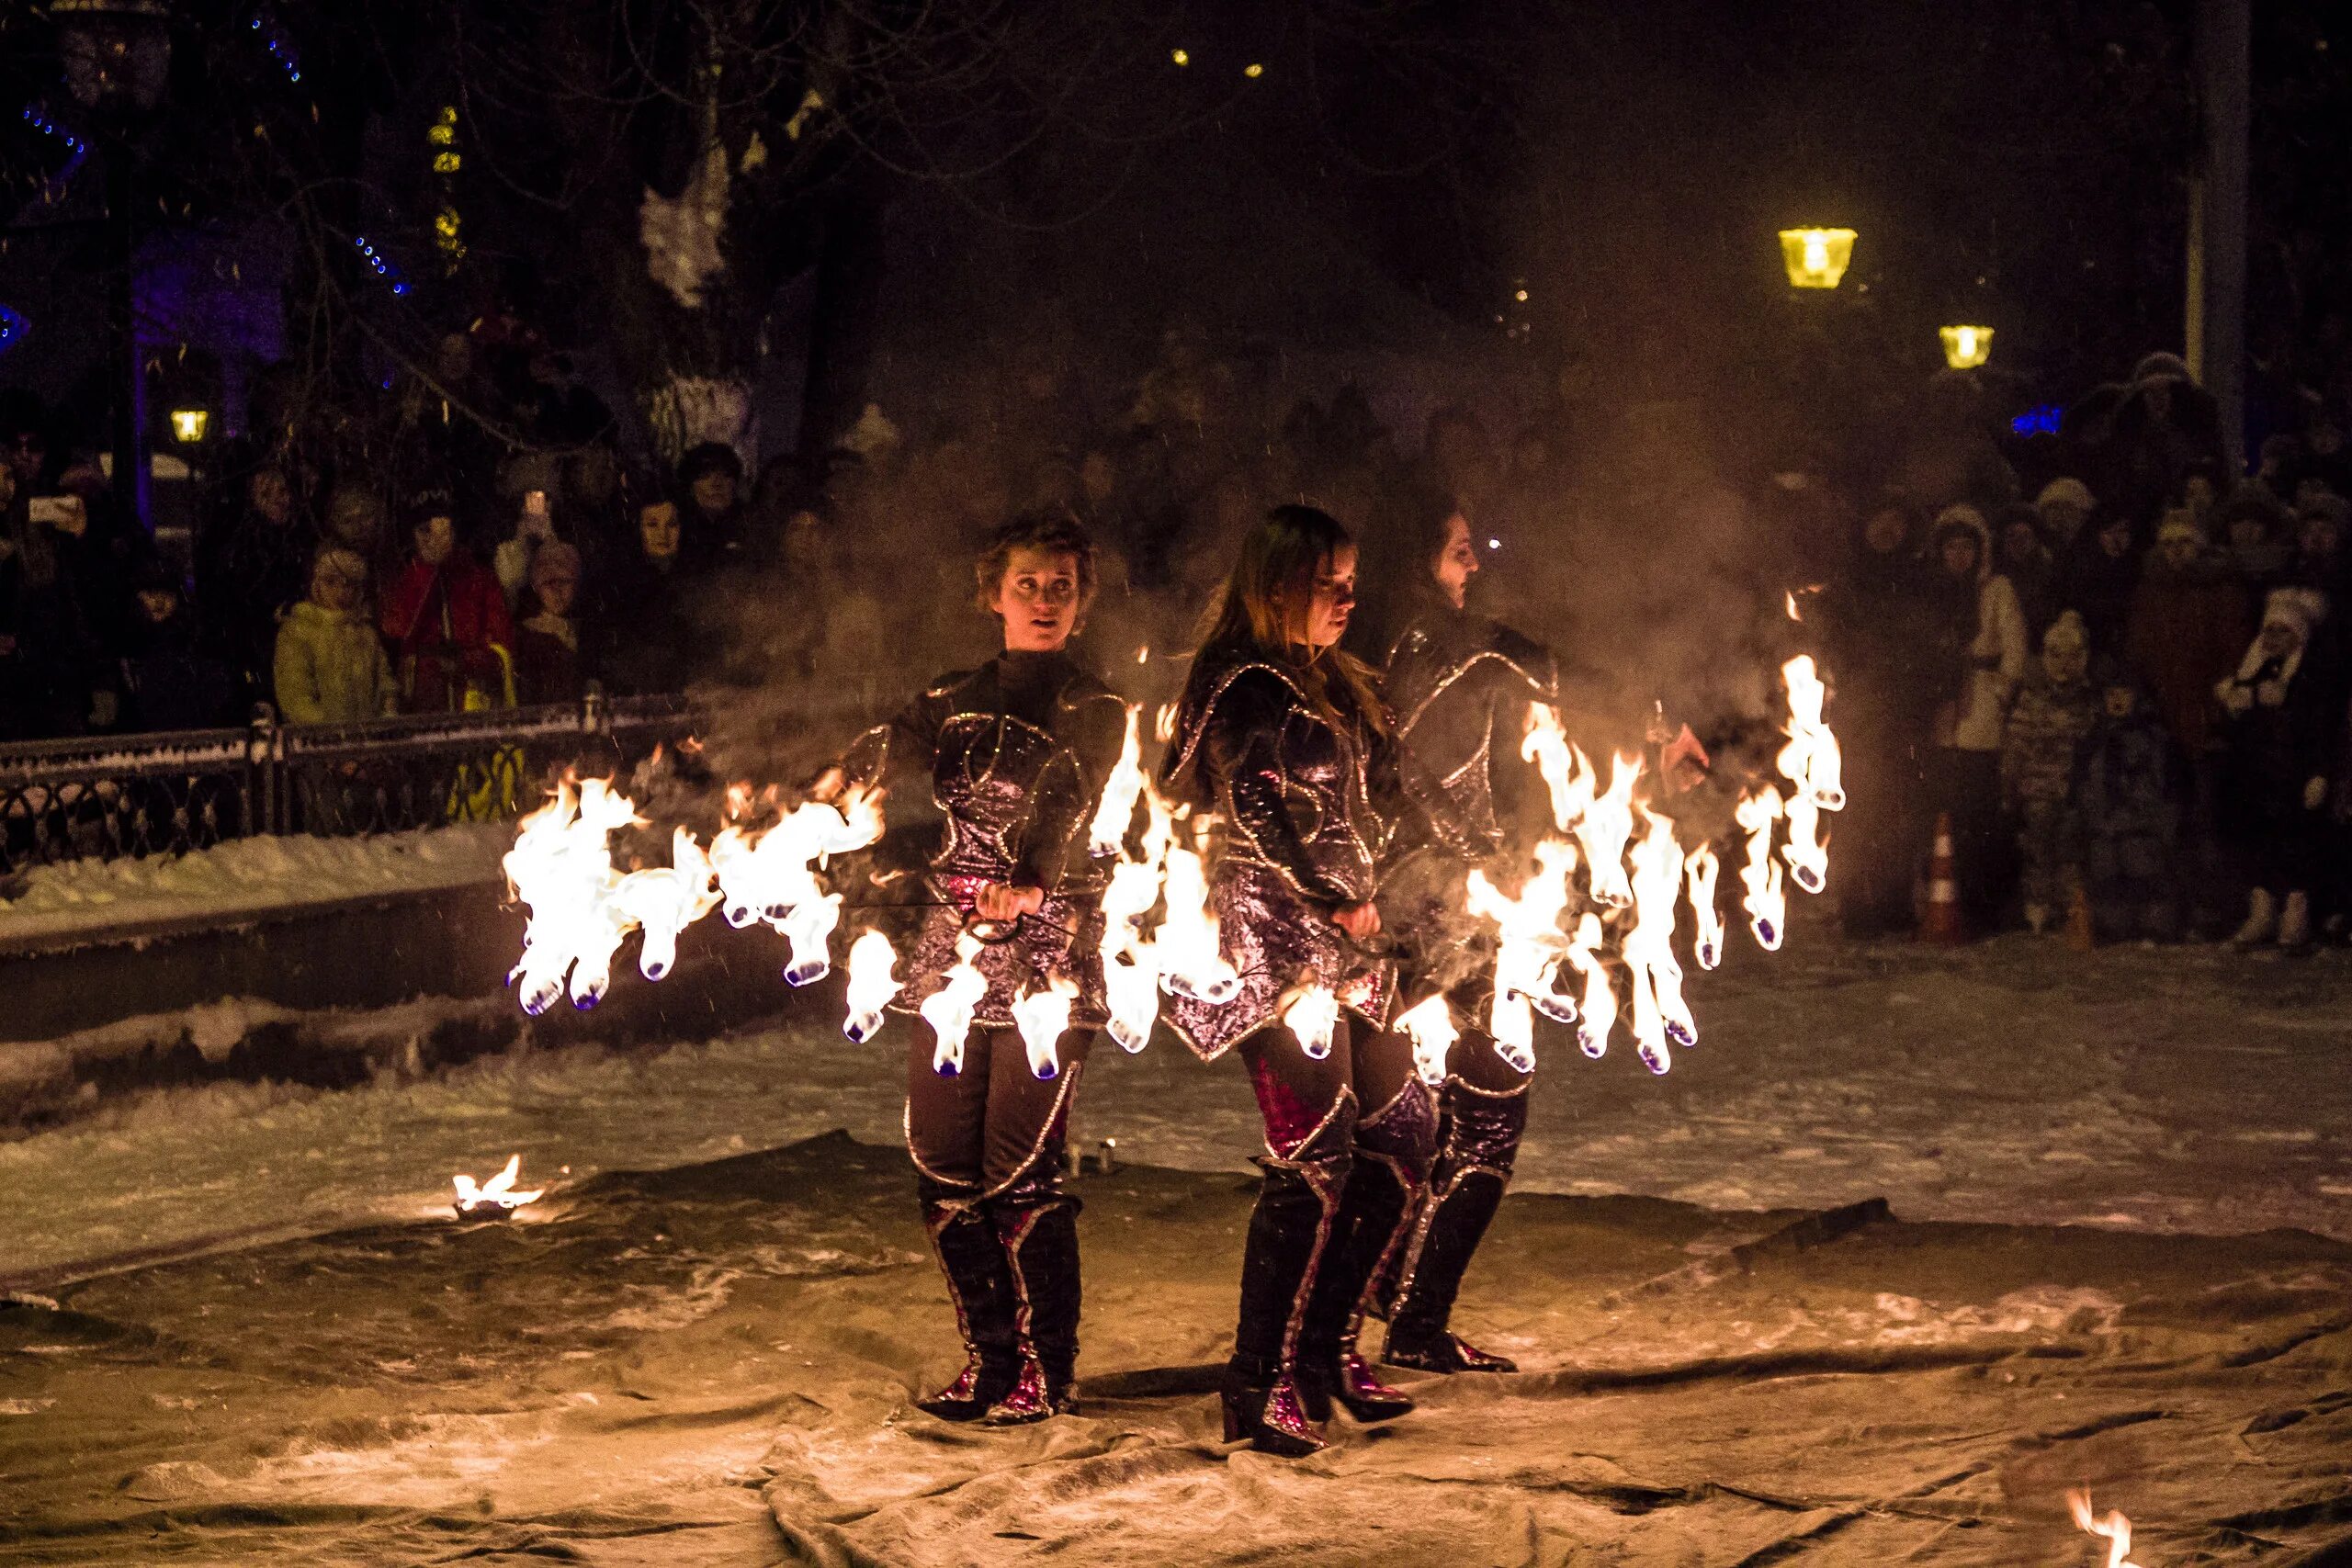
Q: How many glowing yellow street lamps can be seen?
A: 3